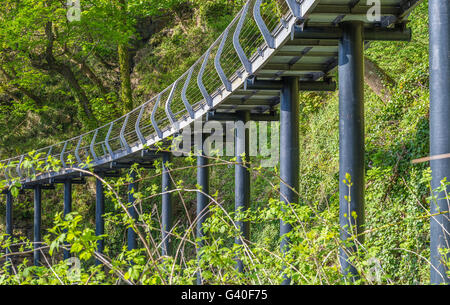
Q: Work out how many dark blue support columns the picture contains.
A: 11